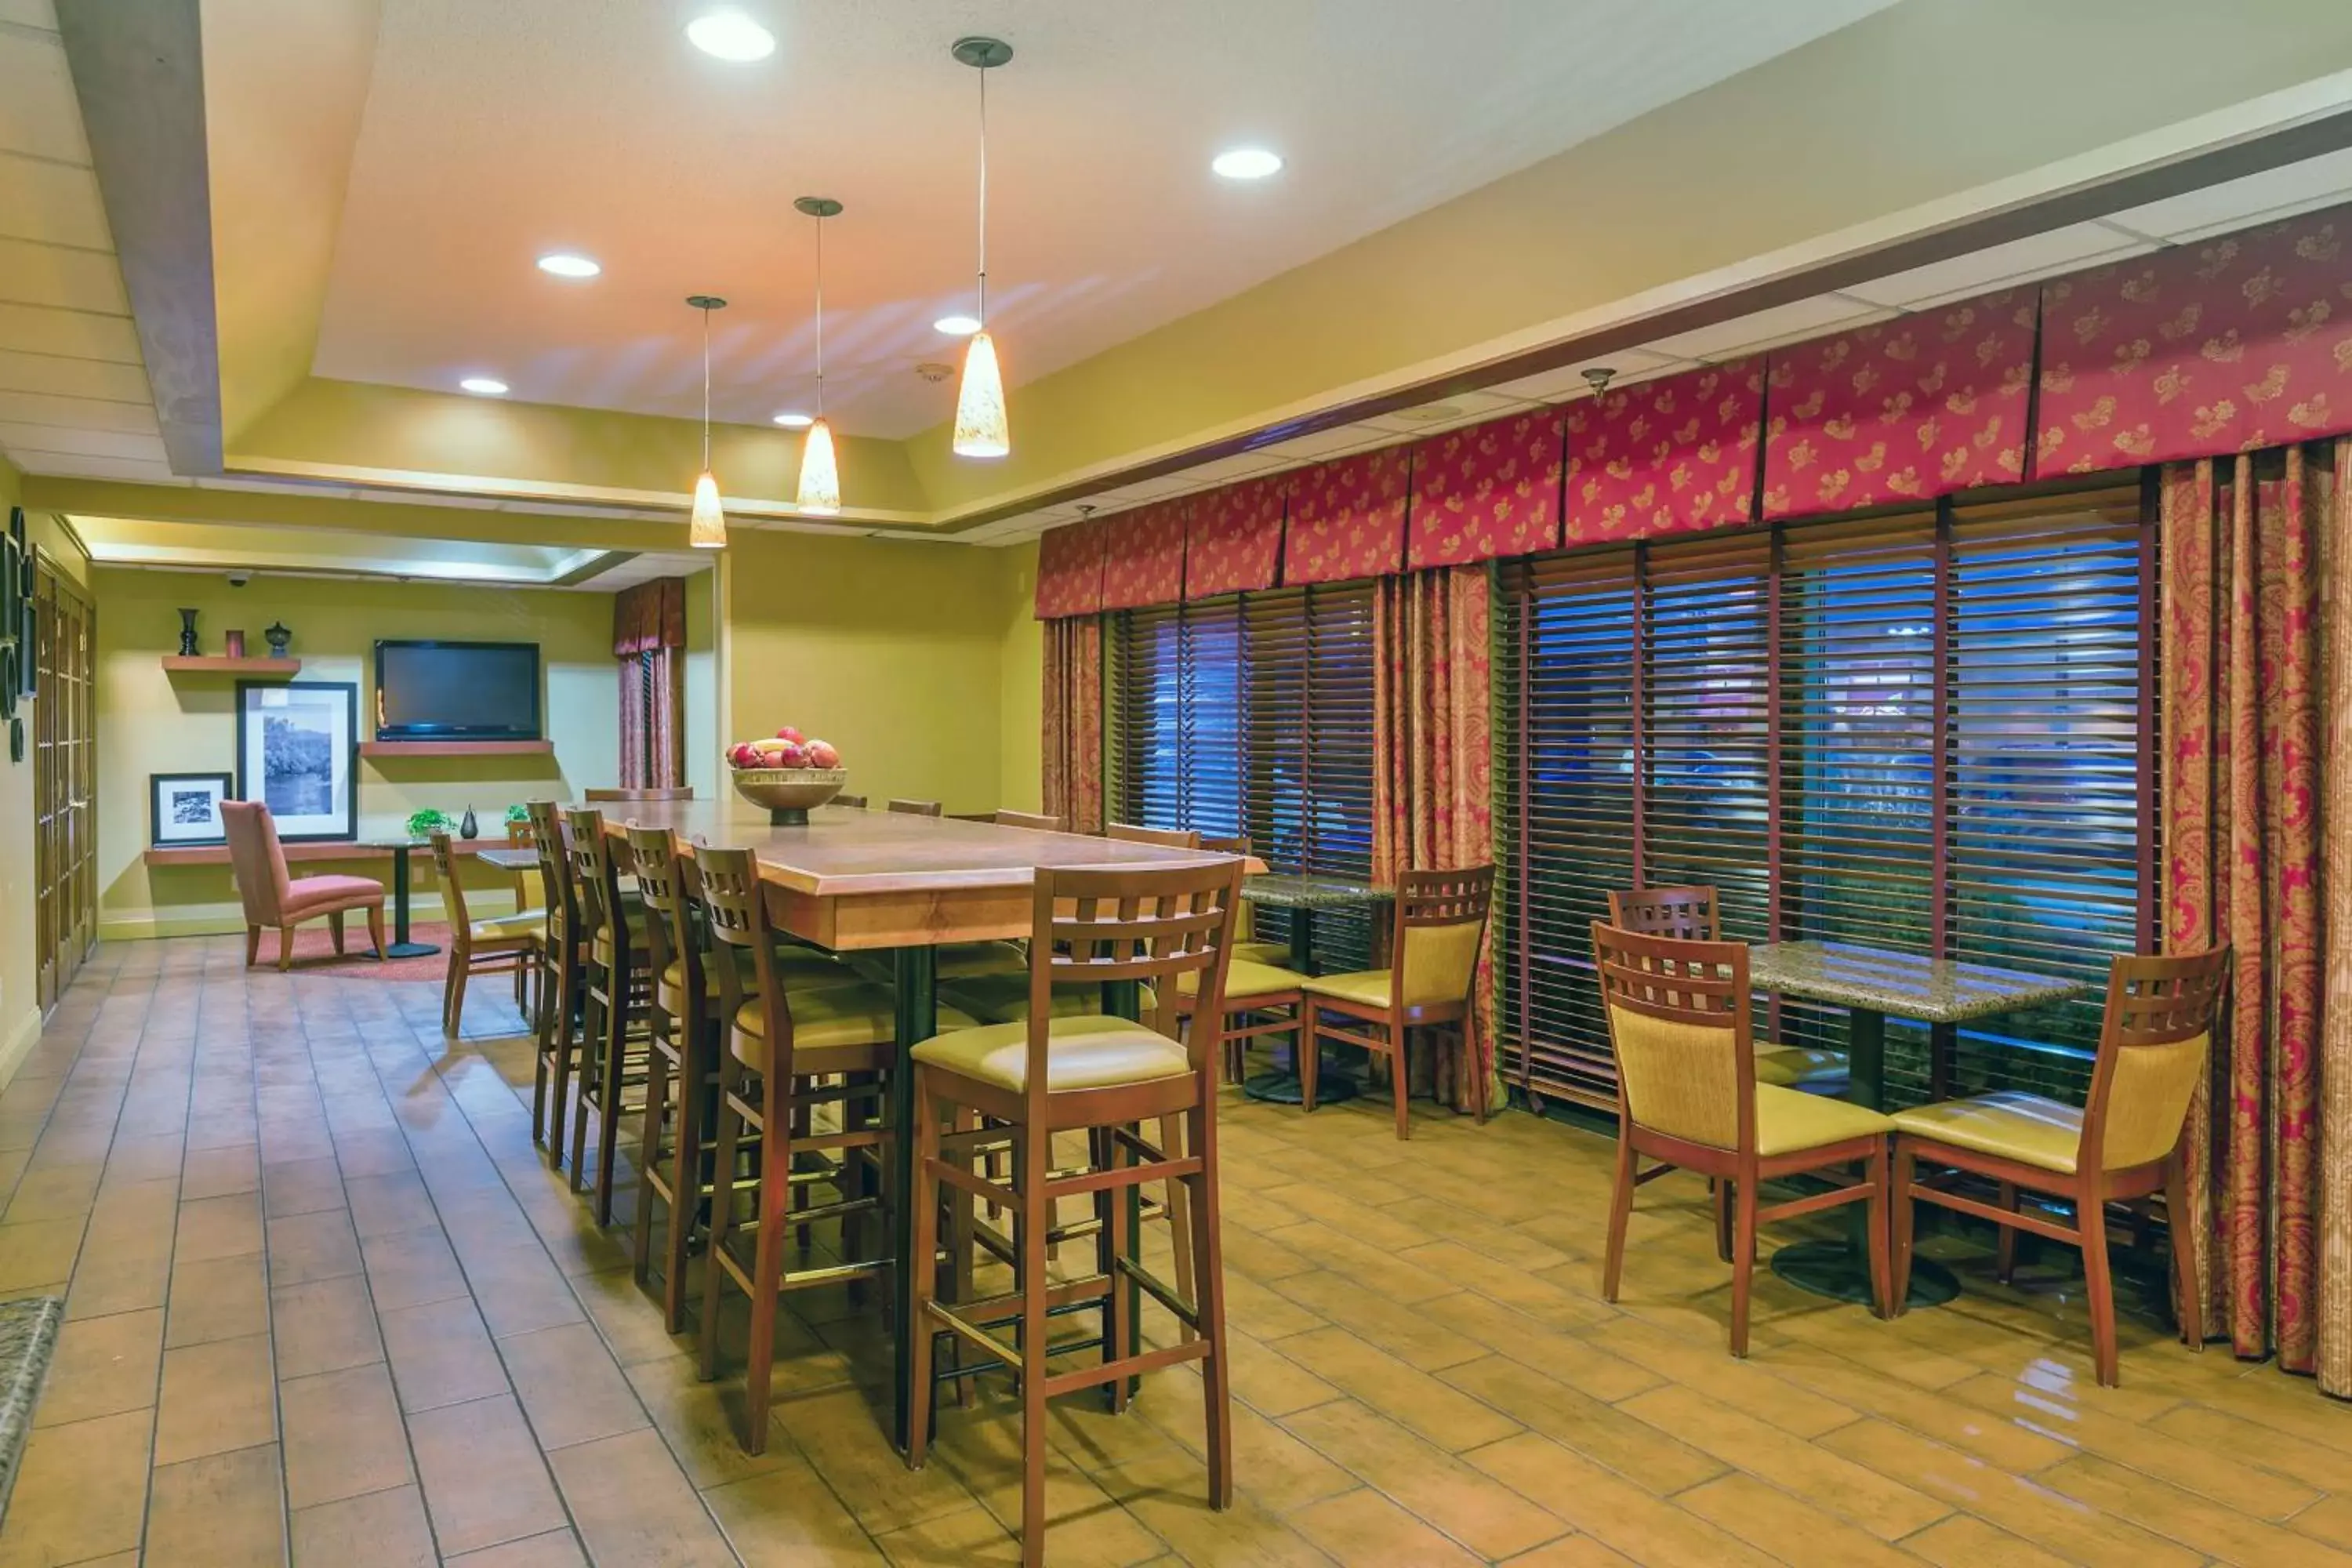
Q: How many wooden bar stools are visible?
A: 10